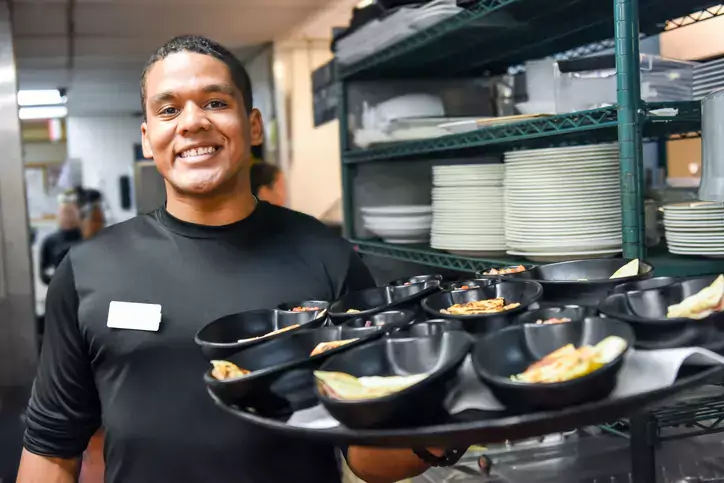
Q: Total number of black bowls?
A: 8